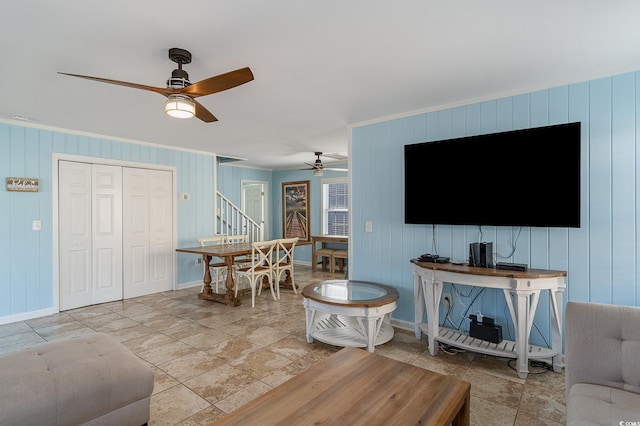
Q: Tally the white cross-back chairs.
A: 4